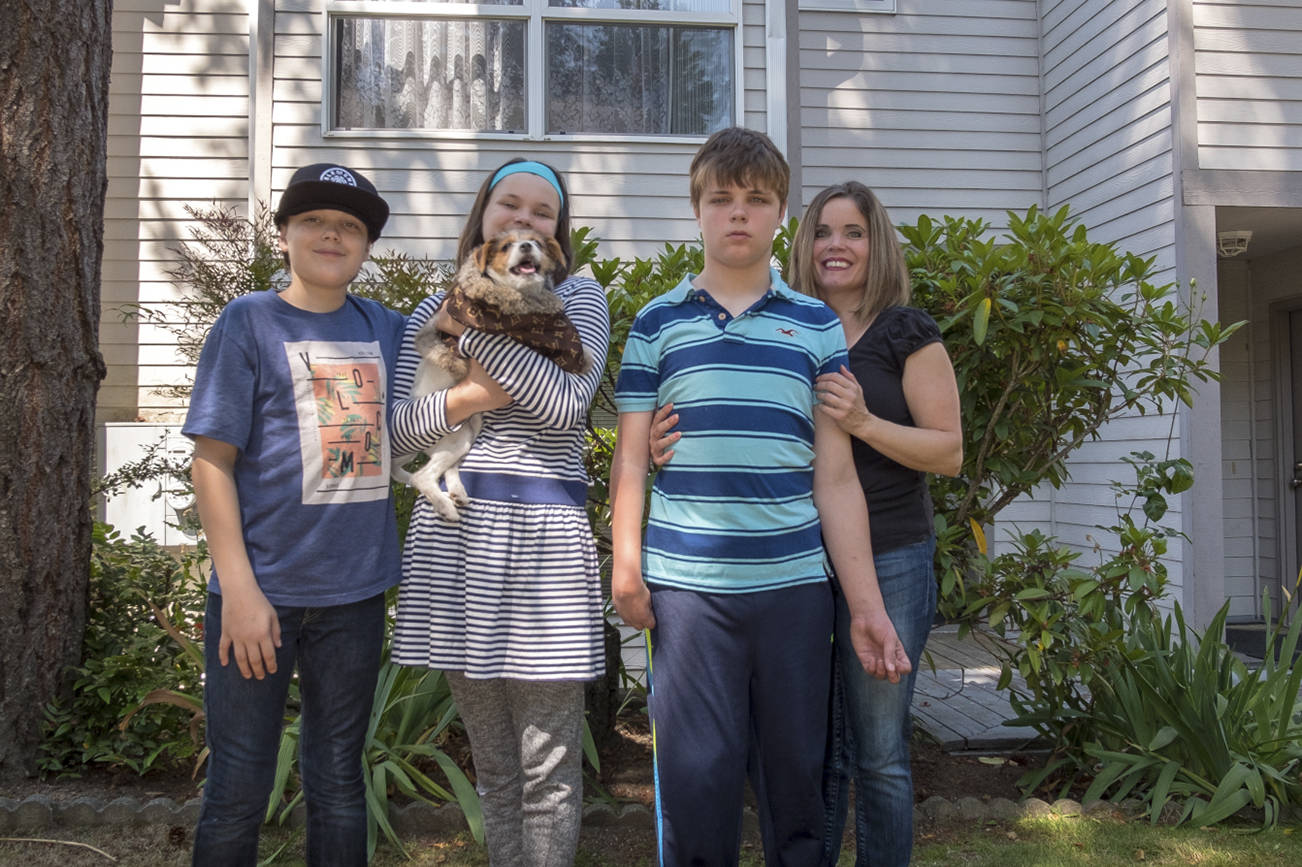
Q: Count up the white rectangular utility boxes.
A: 1